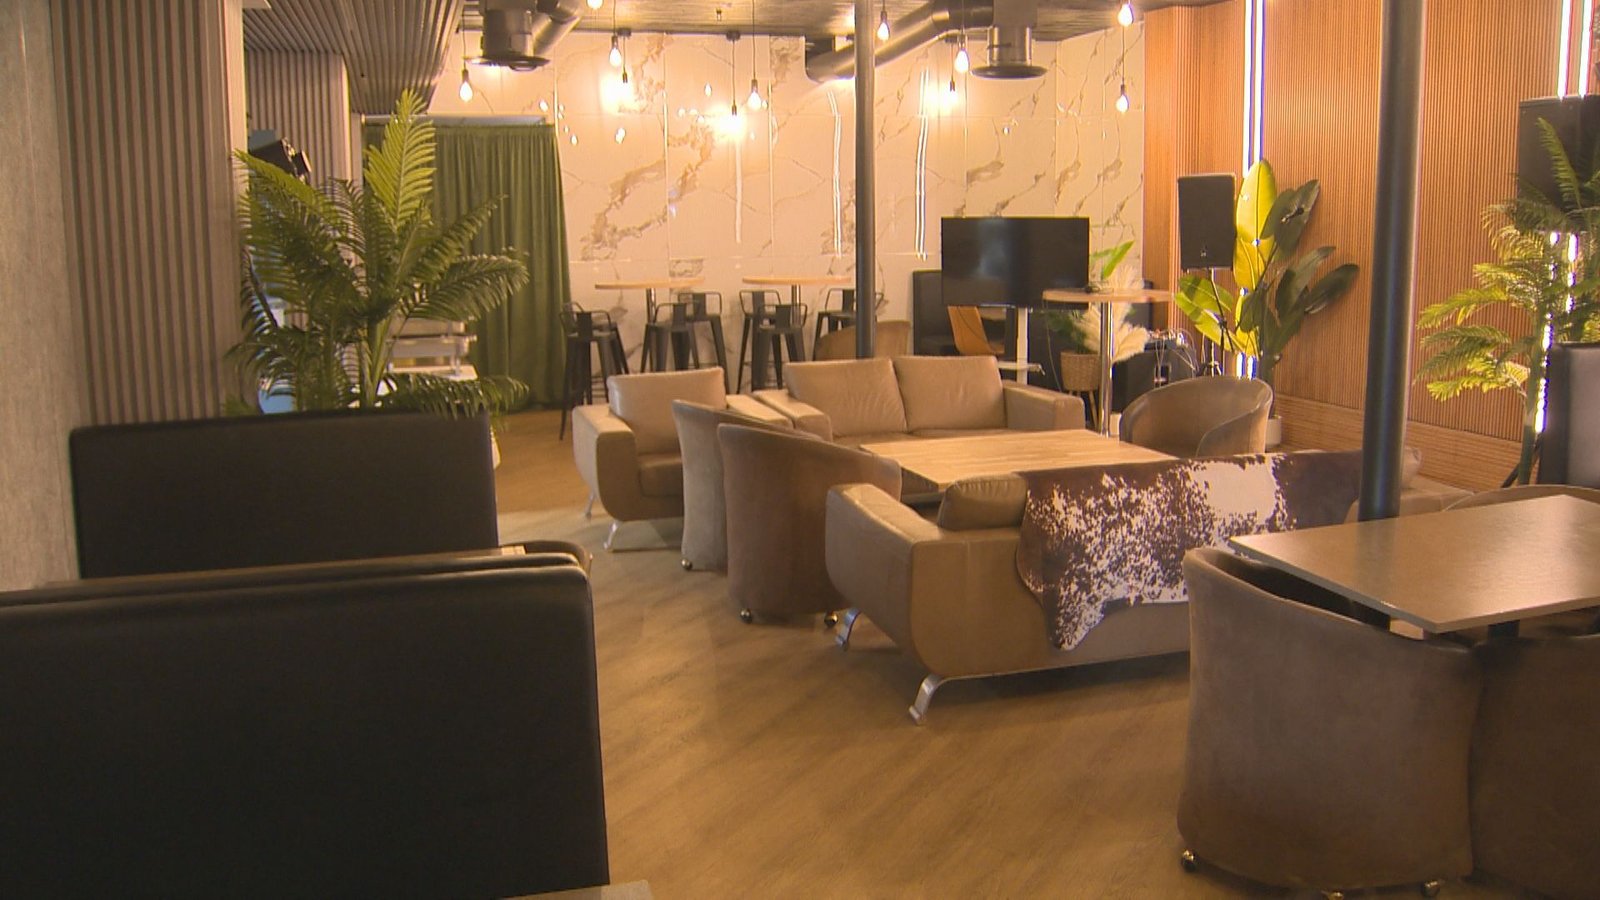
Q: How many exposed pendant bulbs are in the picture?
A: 11